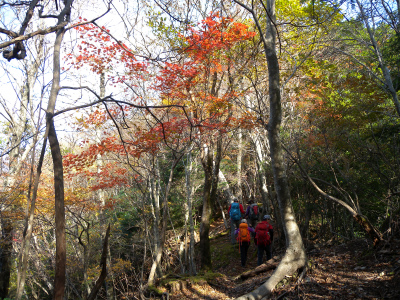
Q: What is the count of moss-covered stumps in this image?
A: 1